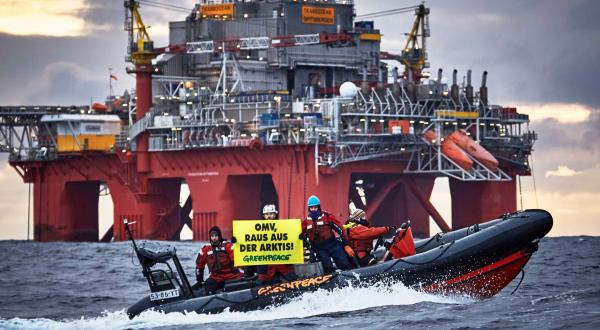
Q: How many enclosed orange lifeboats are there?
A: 2